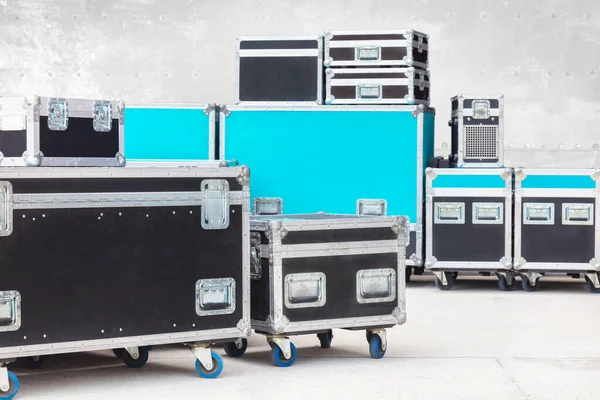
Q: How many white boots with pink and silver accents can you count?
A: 0